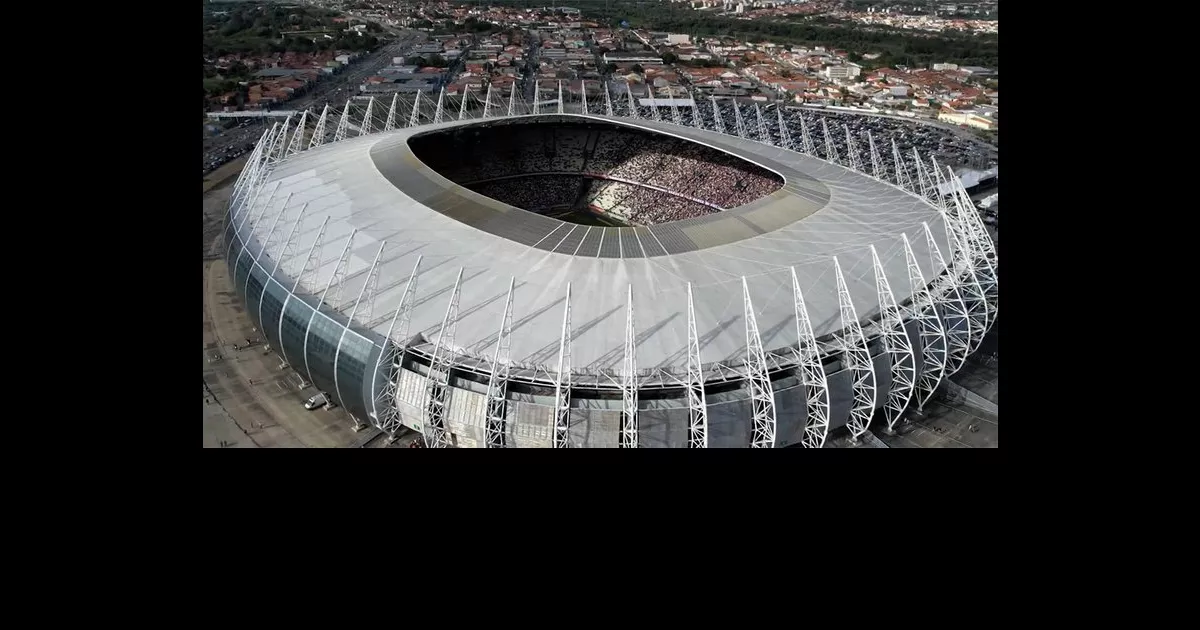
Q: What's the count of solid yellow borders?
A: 0